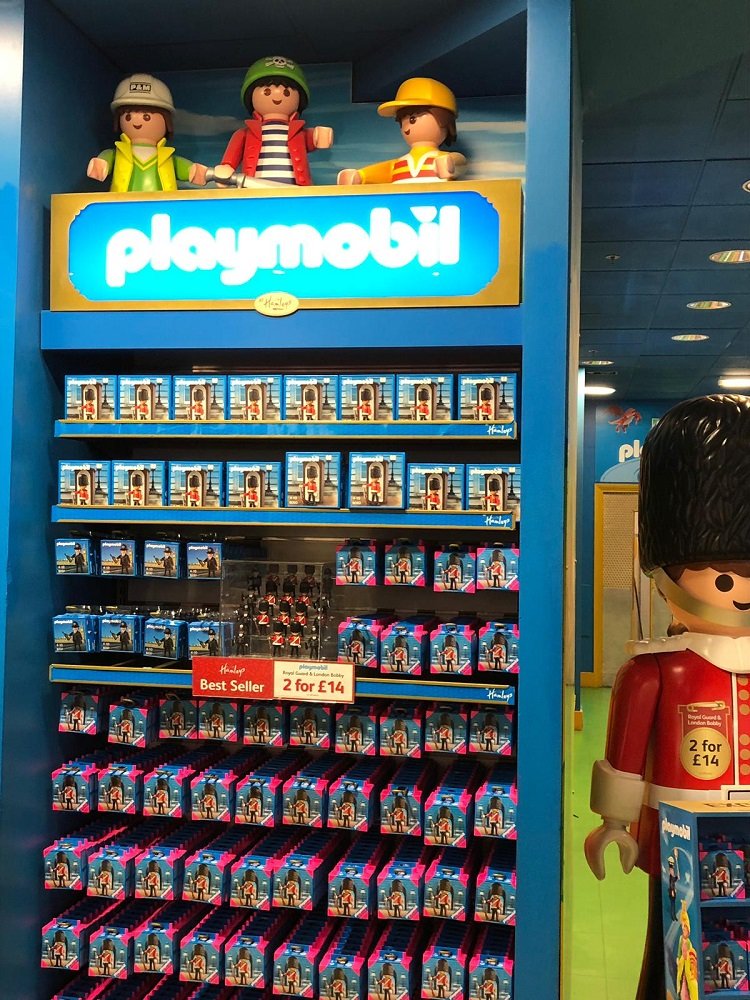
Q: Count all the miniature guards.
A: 11